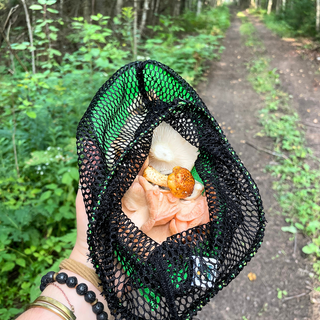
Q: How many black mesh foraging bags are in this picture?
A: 1